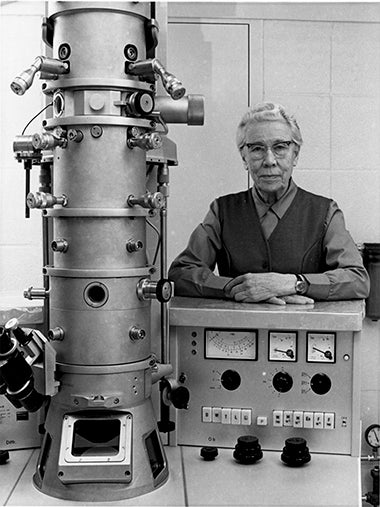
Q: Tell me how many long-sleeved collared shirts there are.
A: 1